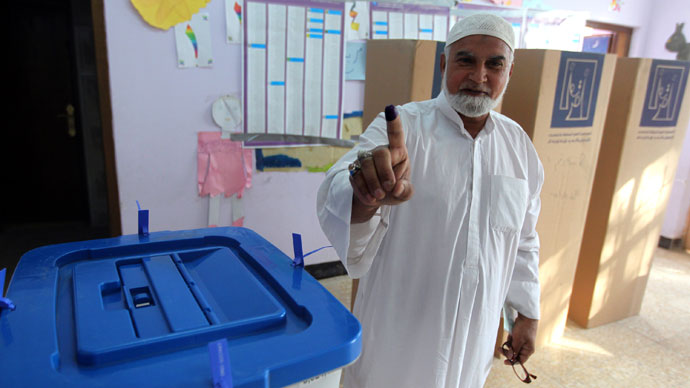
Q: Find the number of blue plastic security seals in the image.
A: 4